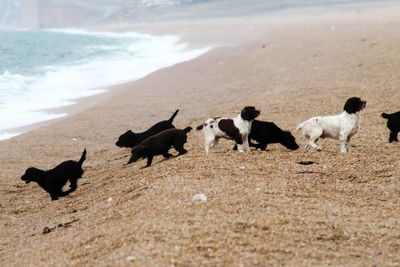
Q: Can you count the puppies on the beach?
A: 7